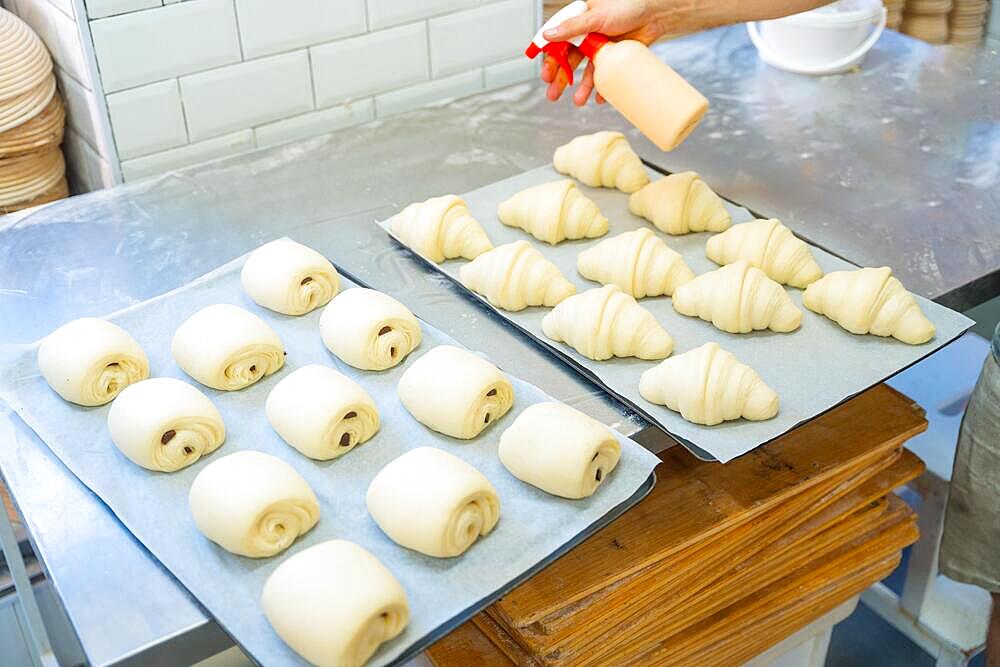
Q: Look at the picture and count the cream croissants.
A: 11